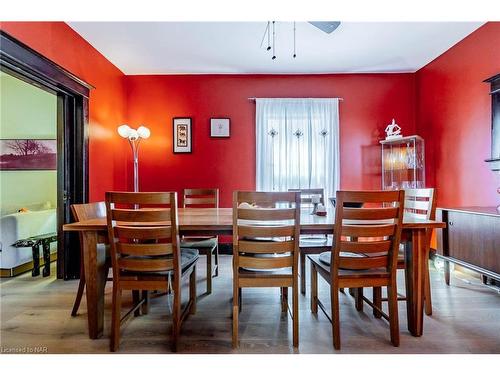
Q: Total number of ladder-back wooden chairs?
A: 7